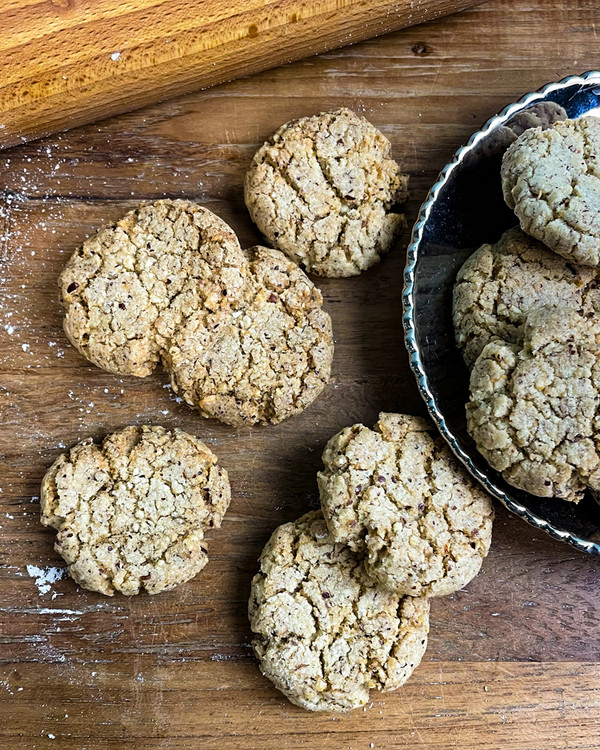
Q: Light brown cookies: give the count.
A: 9